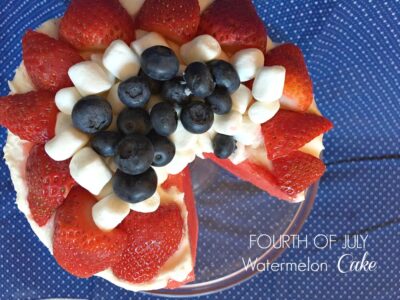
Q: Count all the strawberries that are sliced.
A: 11